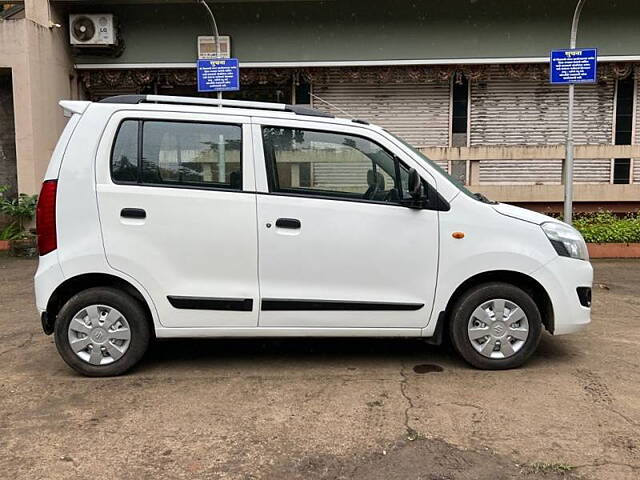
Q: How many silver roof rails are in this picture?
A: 1